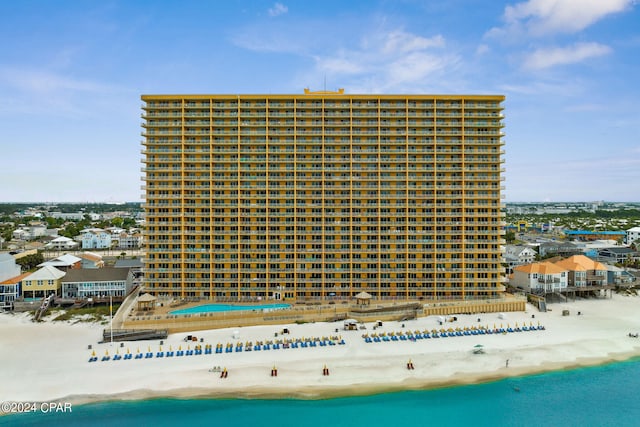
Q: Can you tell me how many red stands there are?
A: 4